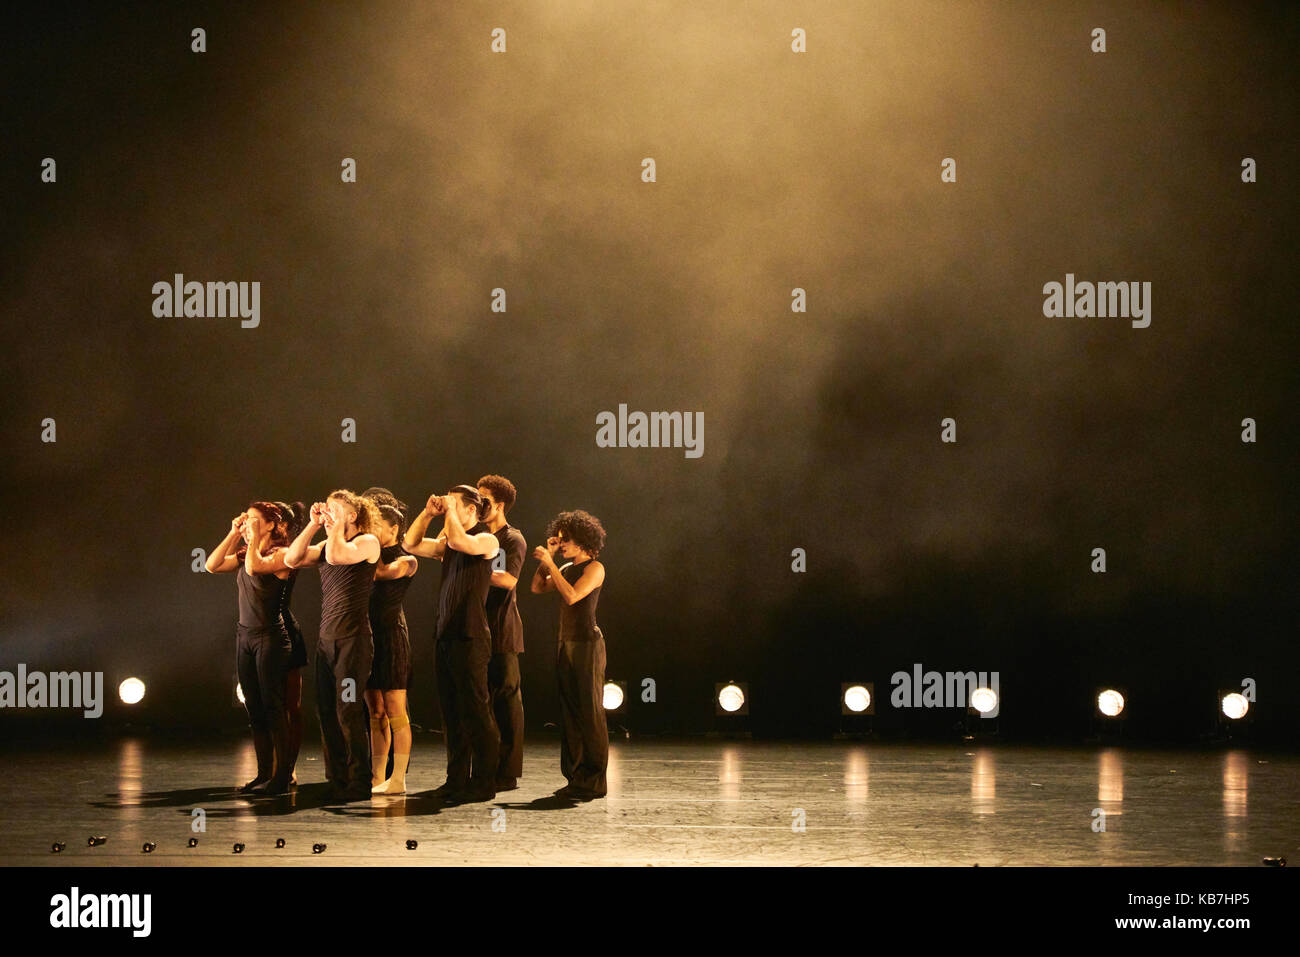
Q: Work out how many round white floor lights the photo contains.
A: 8